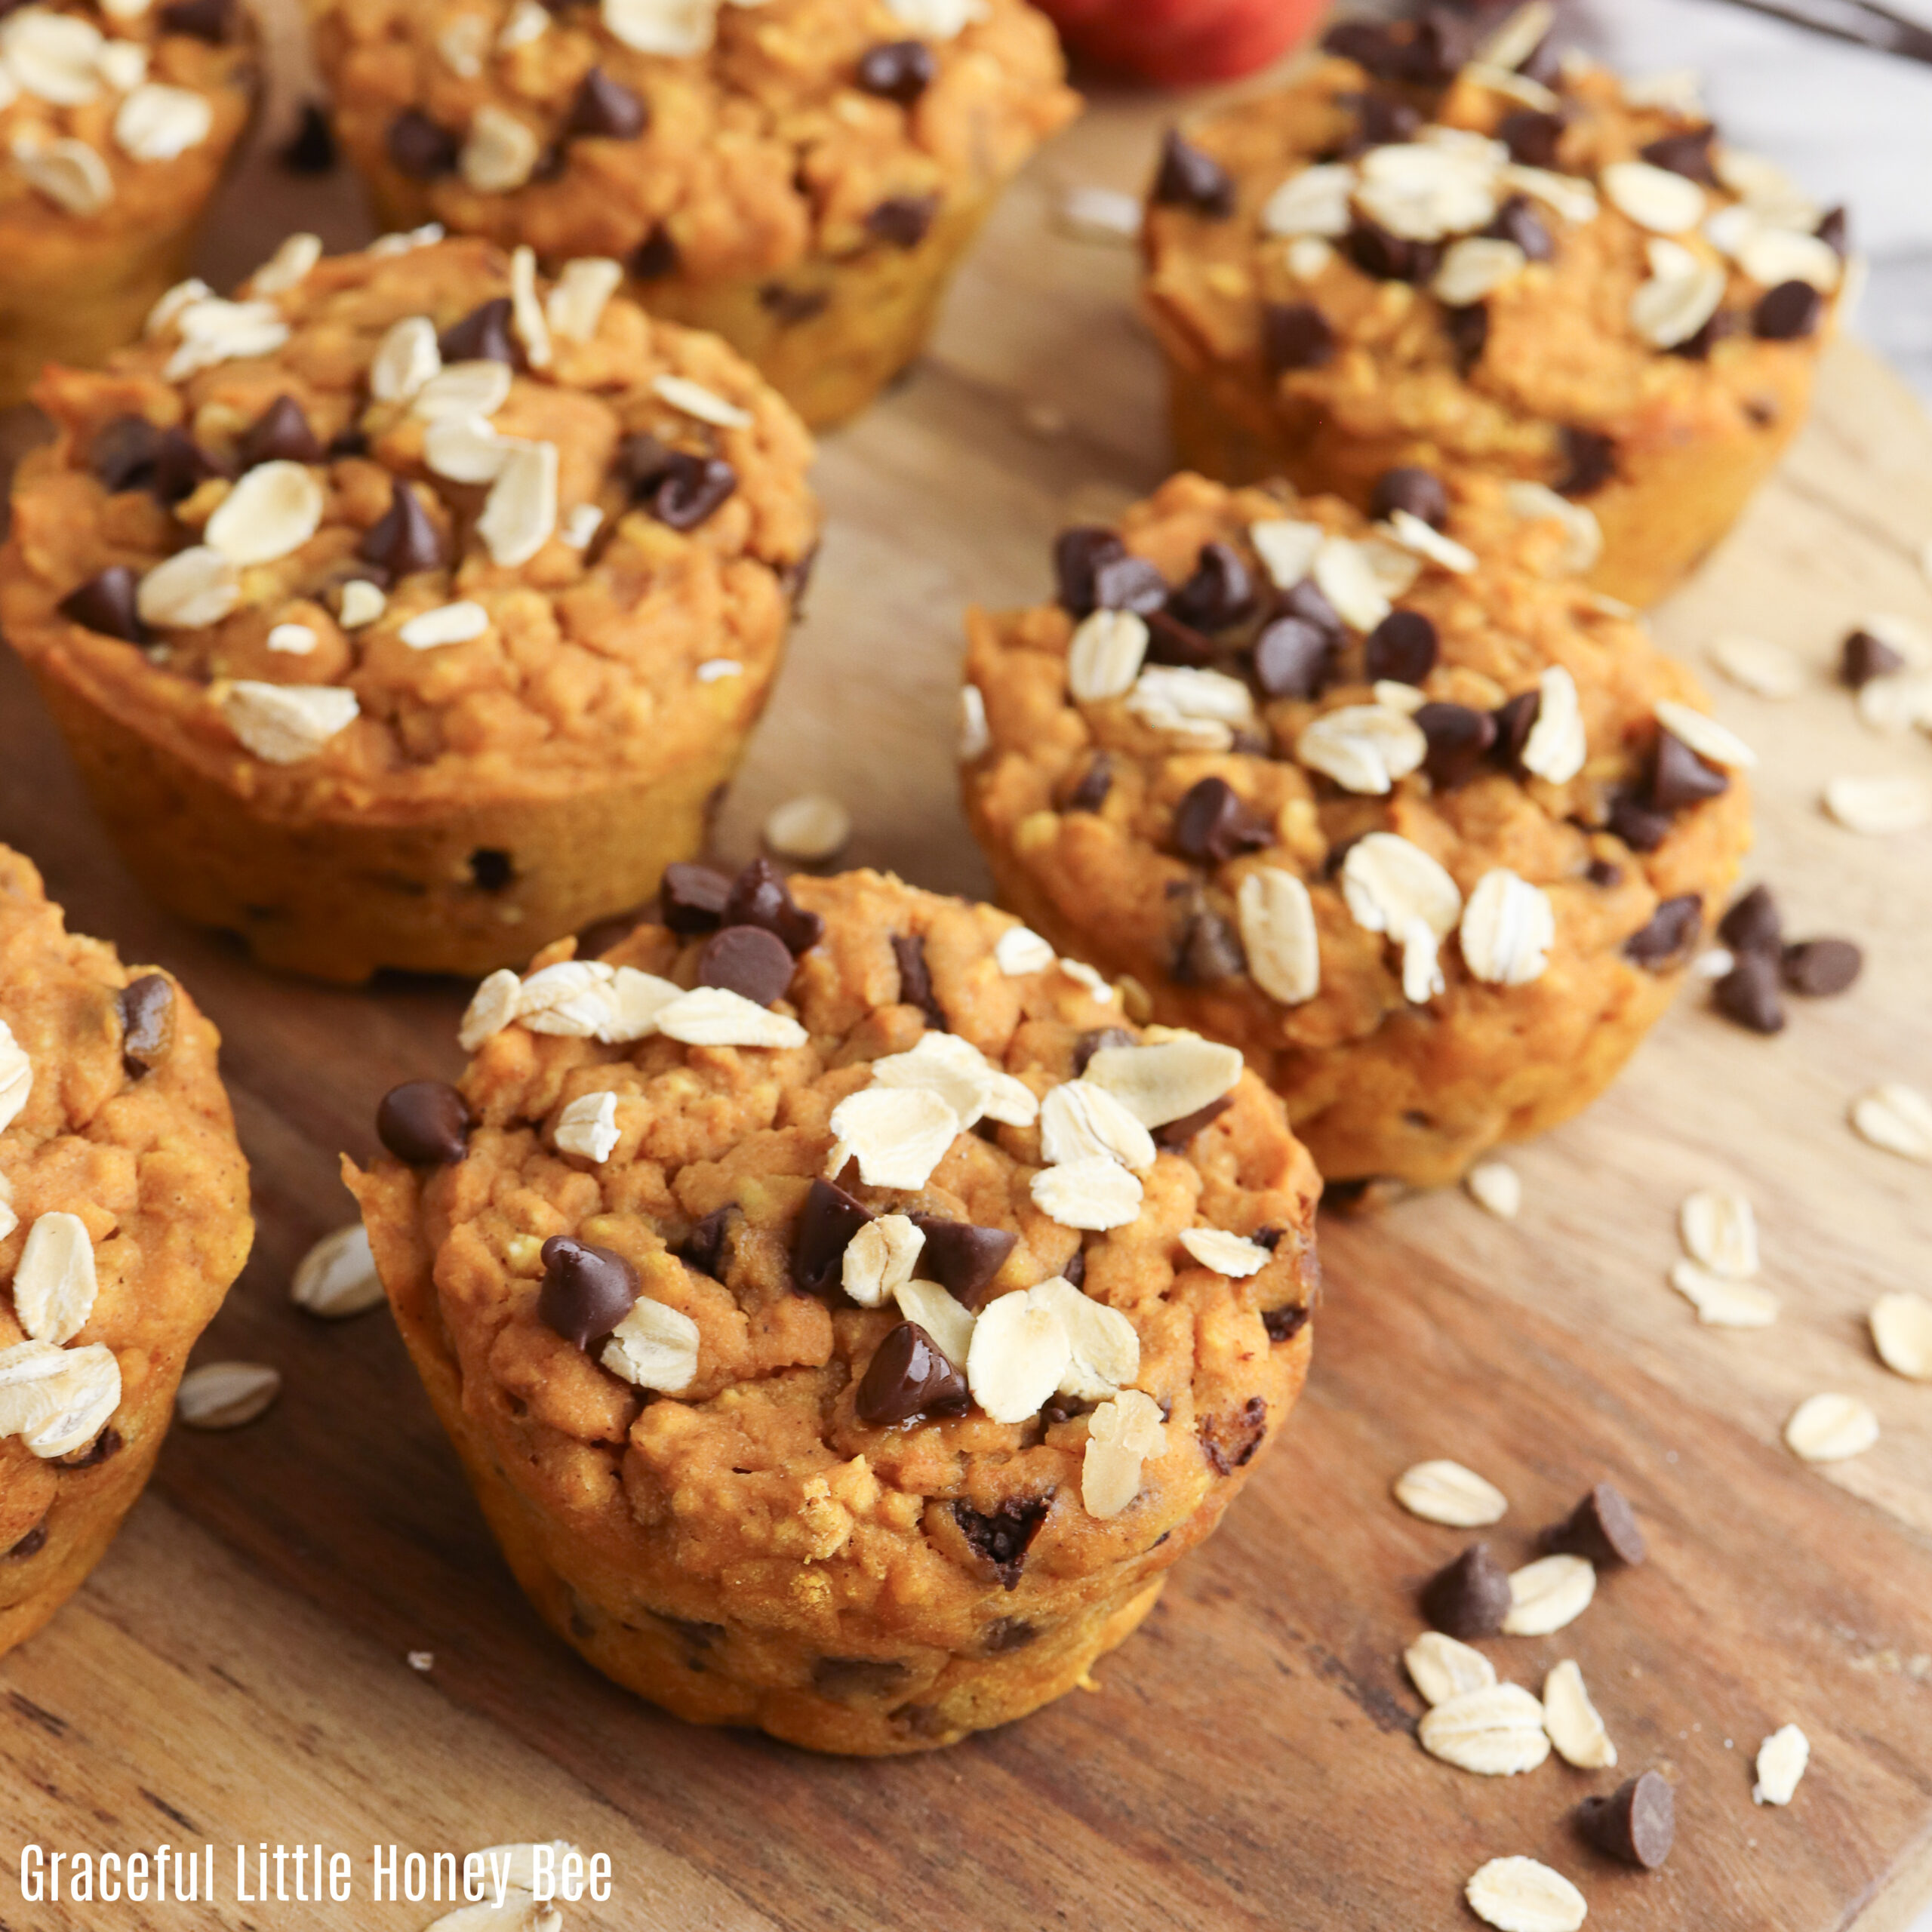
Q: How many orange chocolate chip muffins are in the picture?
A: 7